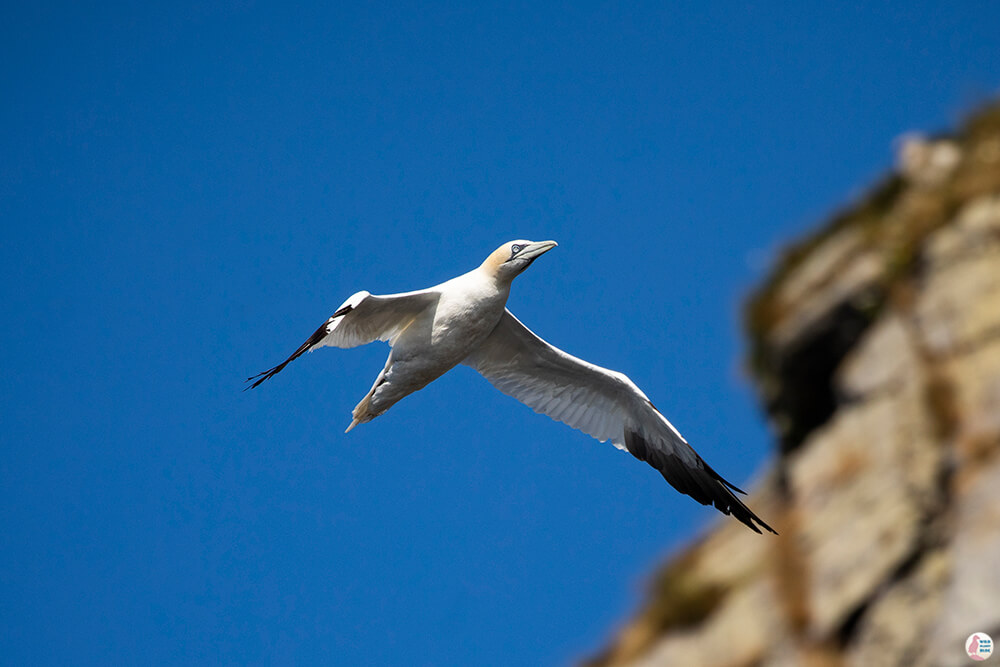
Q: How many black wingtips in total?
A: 2